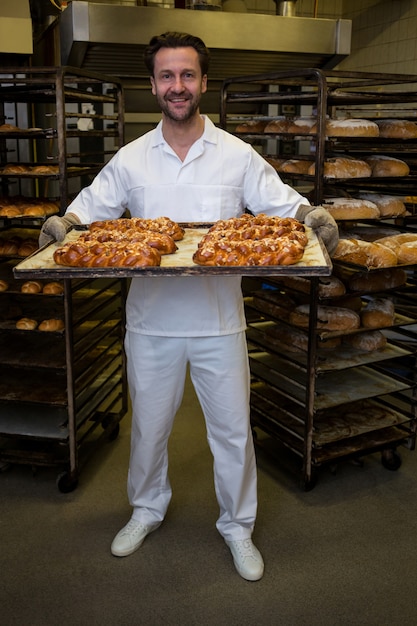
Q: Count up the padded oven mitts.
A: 2